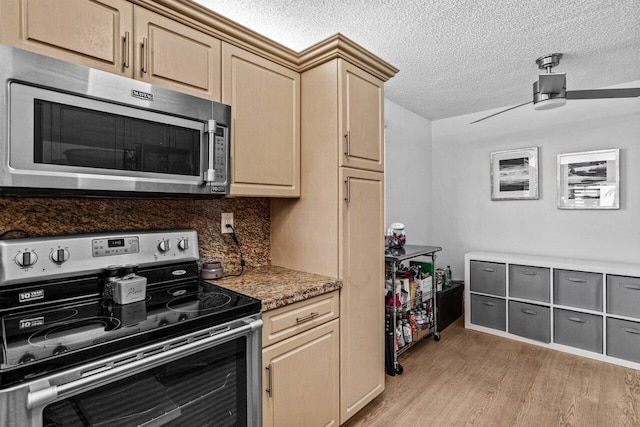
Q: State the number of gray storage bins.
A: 8